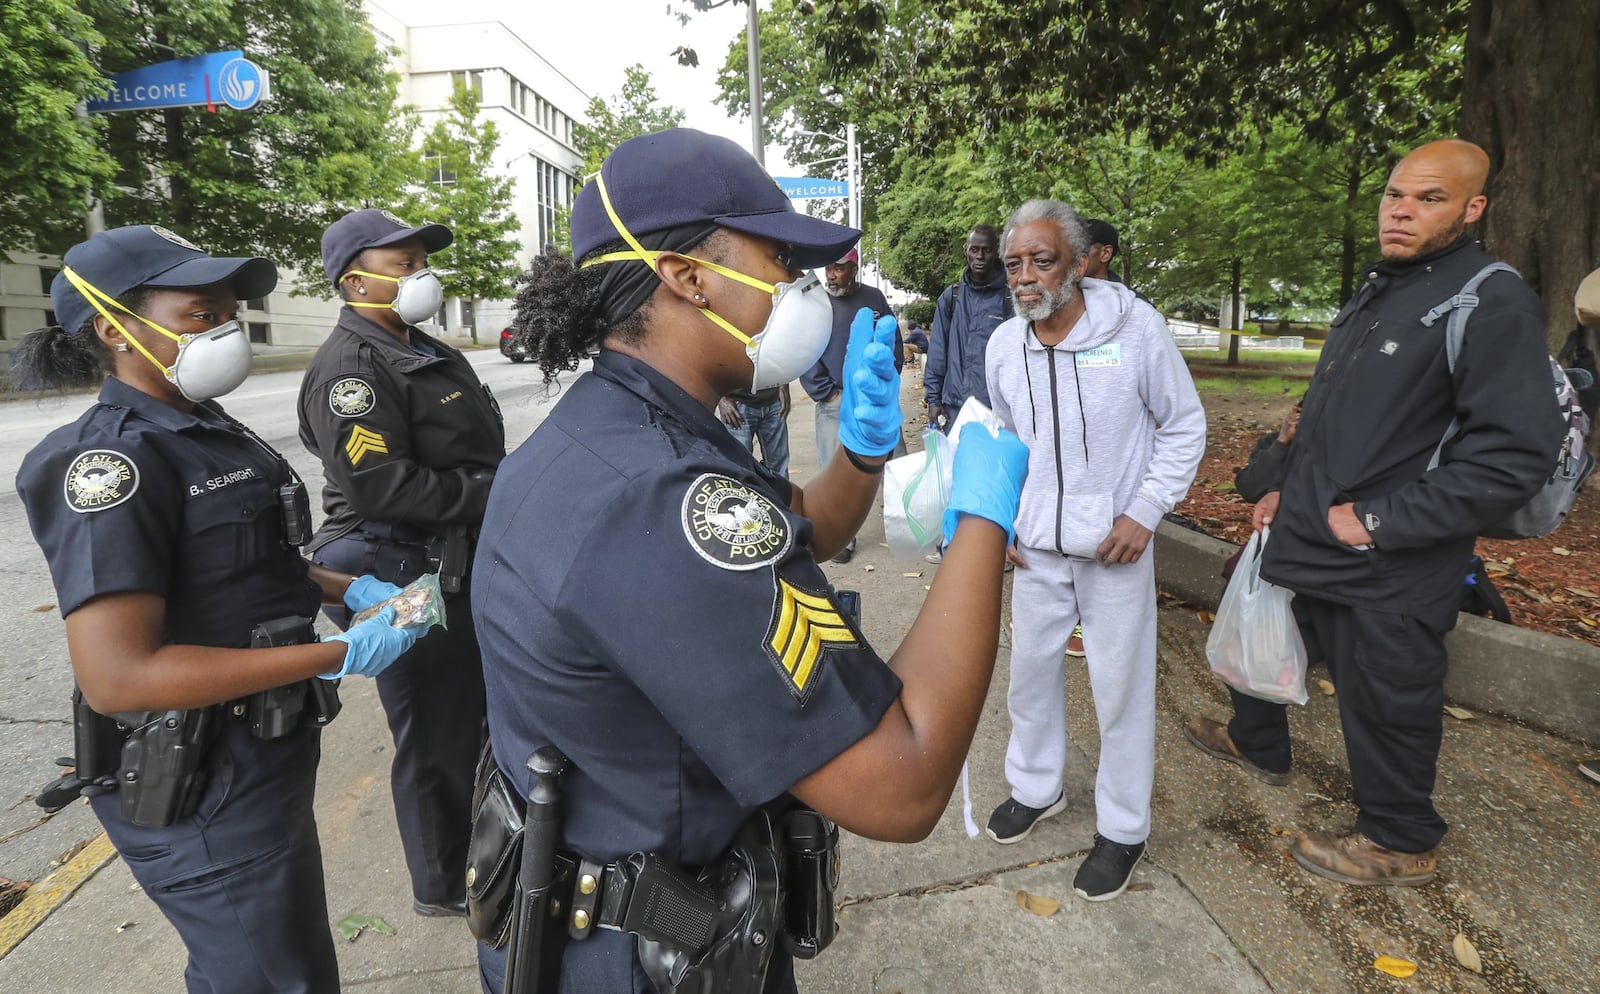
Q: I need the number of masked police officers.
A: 3